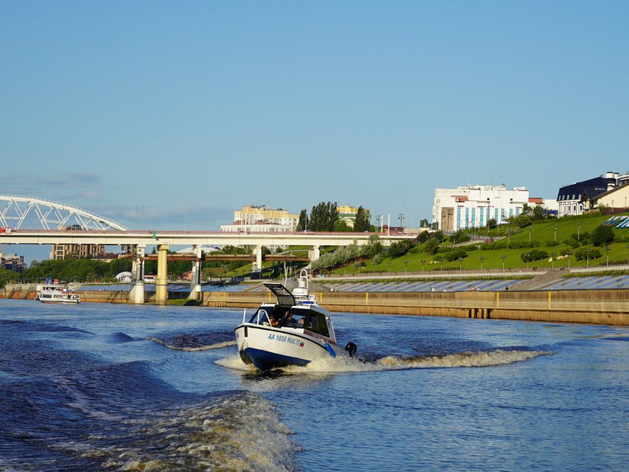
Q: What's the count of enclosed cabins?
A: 2